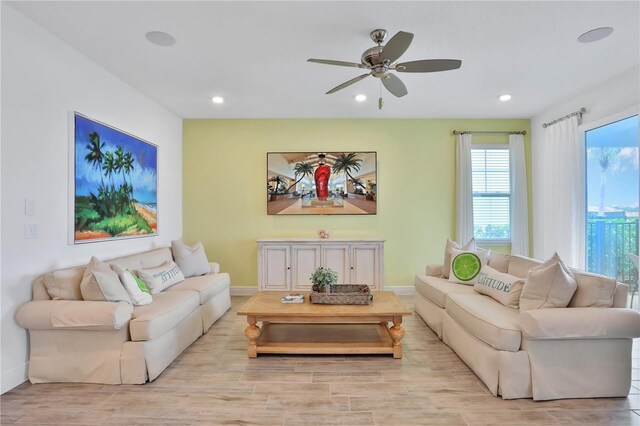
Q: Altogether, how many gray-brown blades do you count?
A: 5